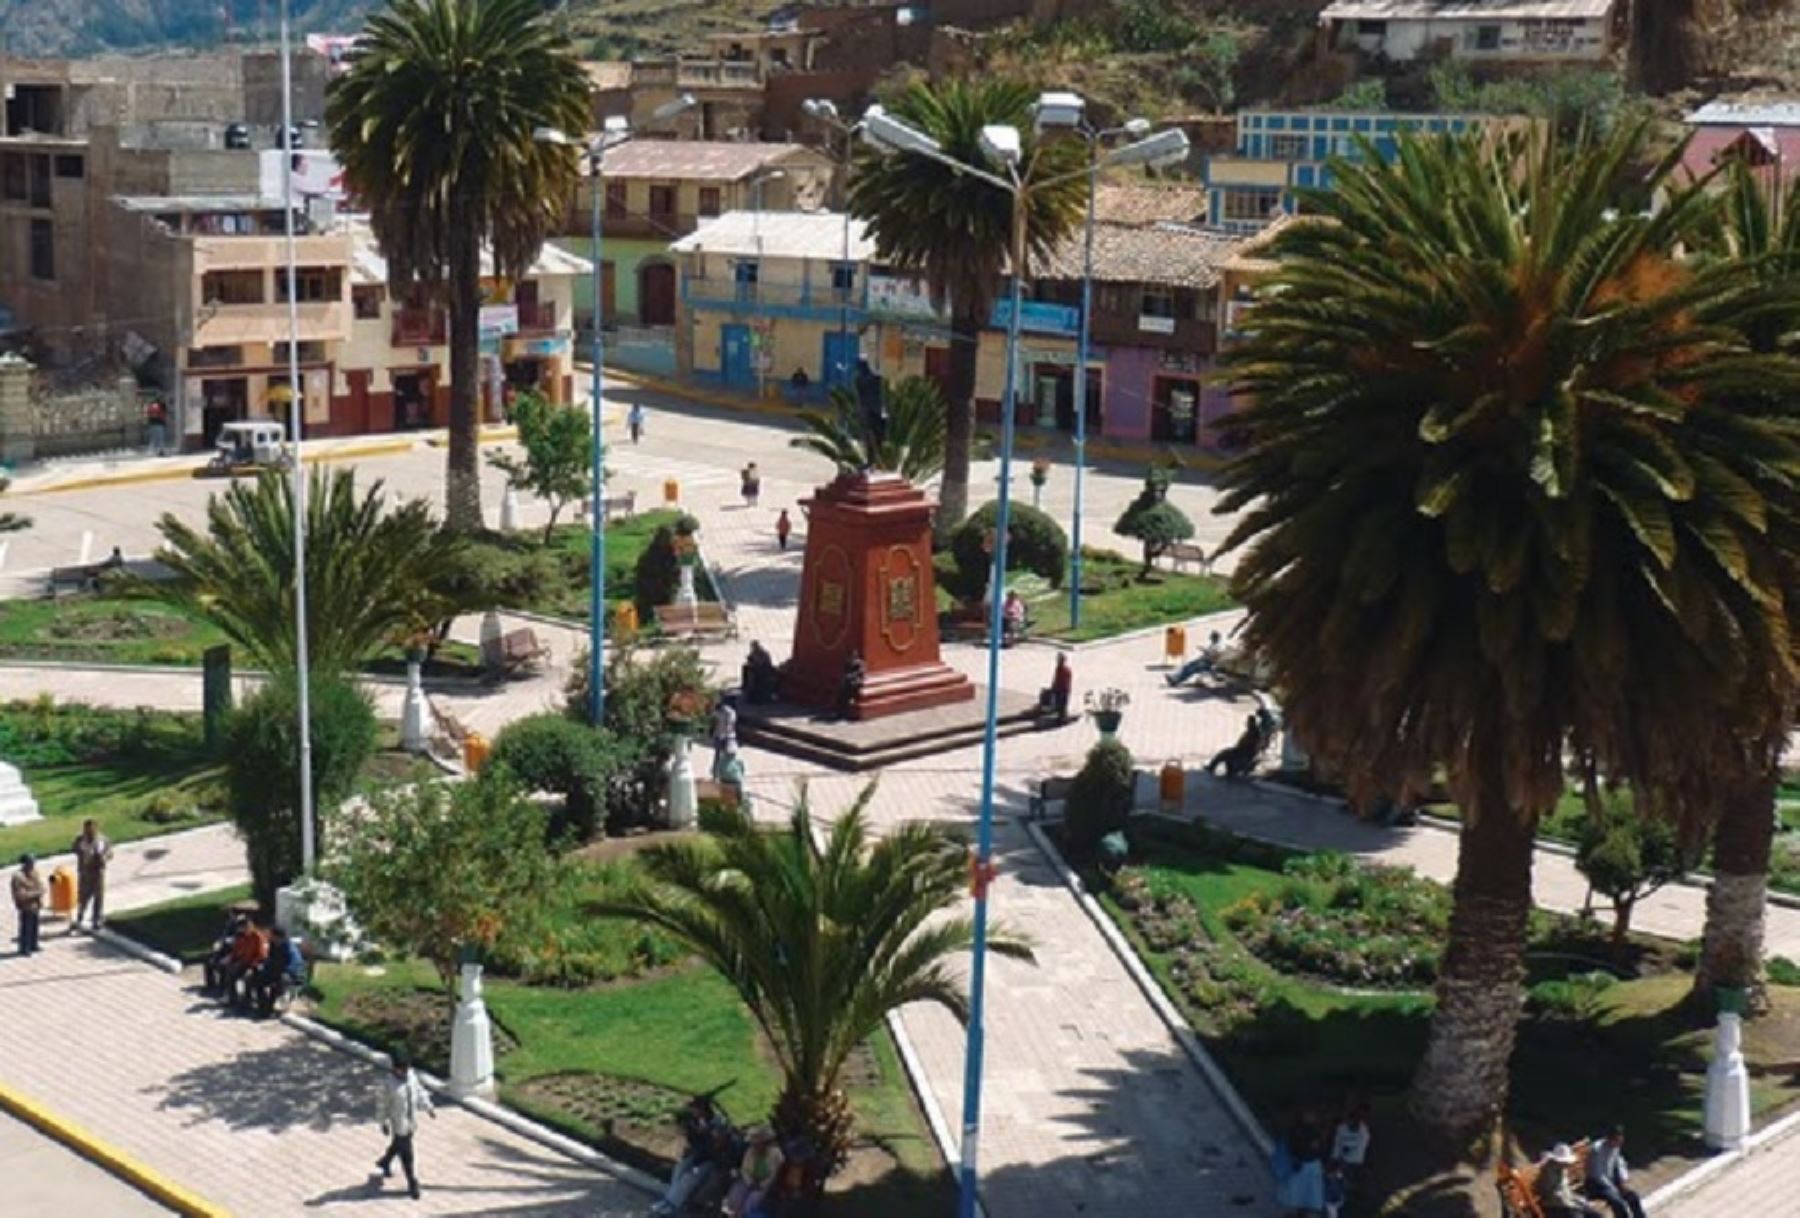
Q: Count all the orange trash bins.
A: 6